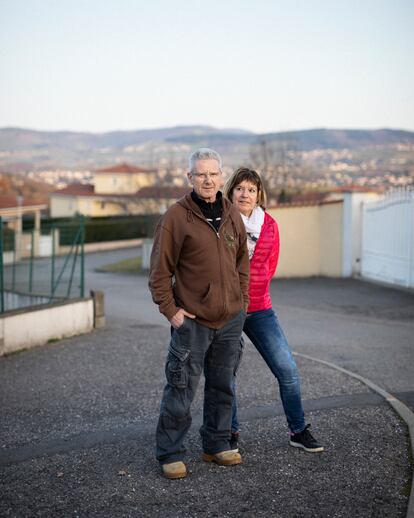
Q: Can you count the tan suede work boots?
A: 2